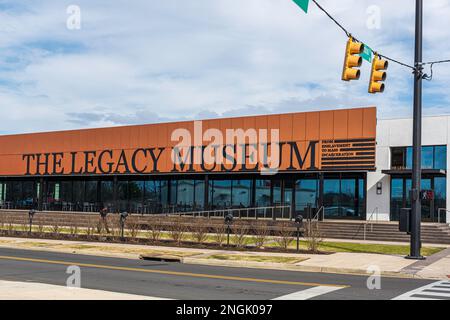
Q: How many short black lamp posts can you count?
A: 4